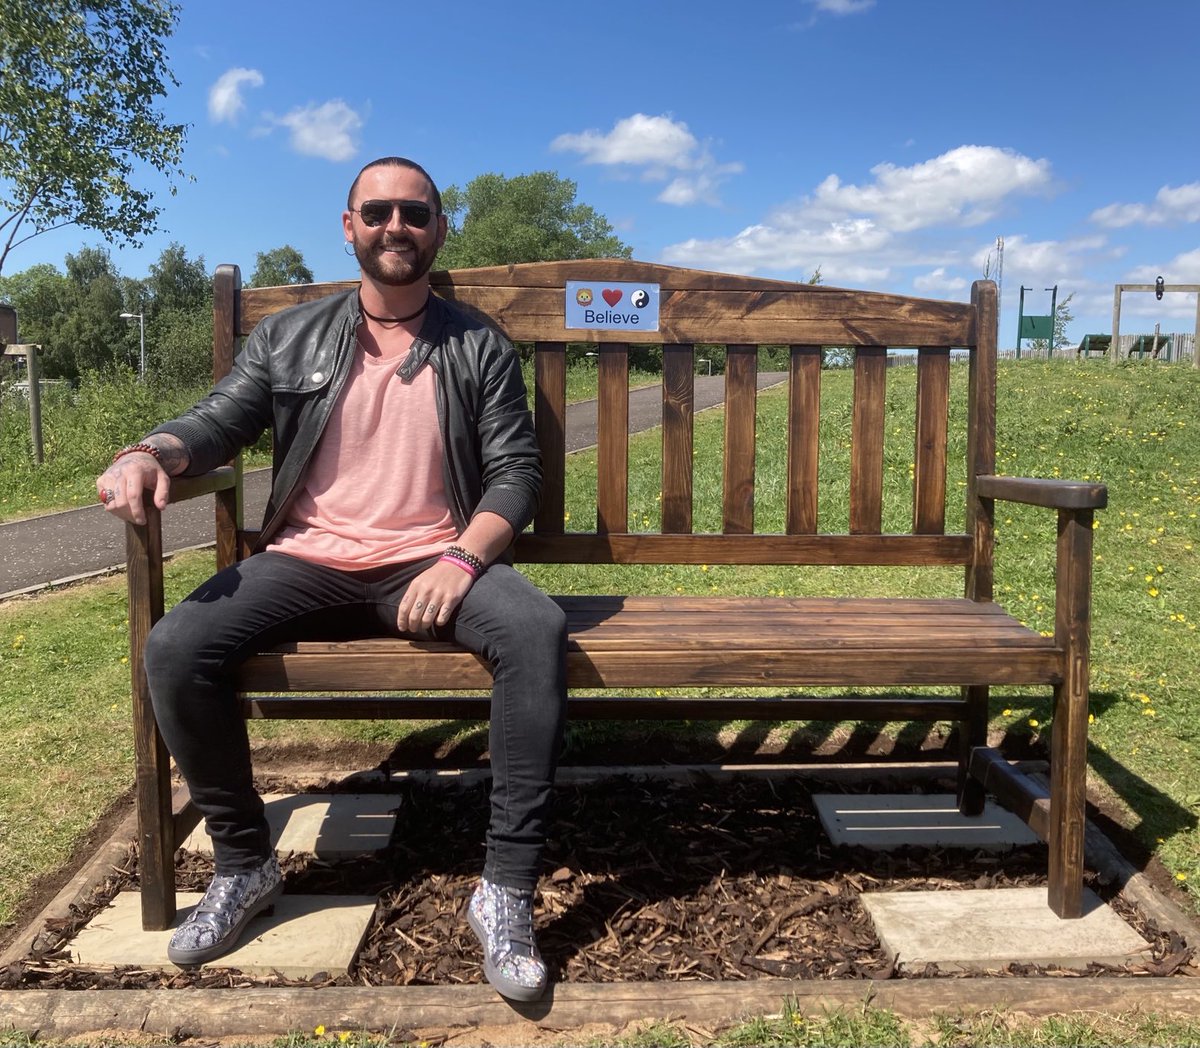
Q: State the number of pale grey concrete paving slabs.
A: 4